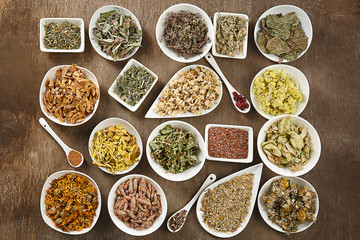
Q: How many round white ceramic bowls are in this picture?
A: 11